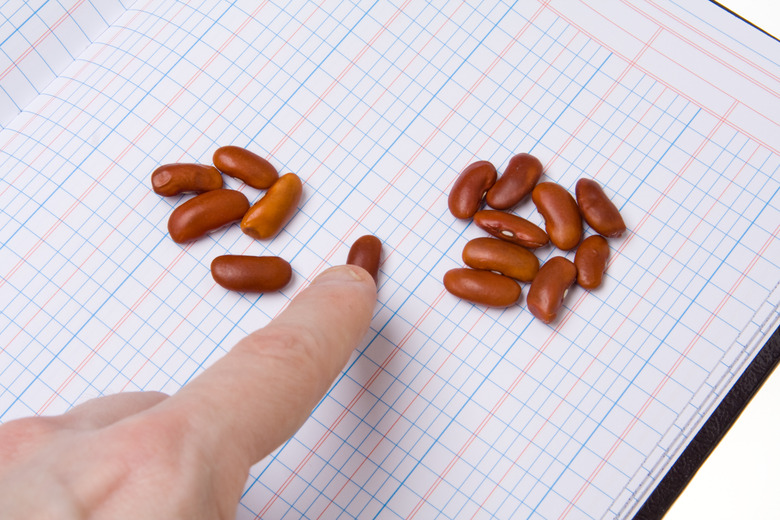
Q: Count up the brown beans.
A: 15